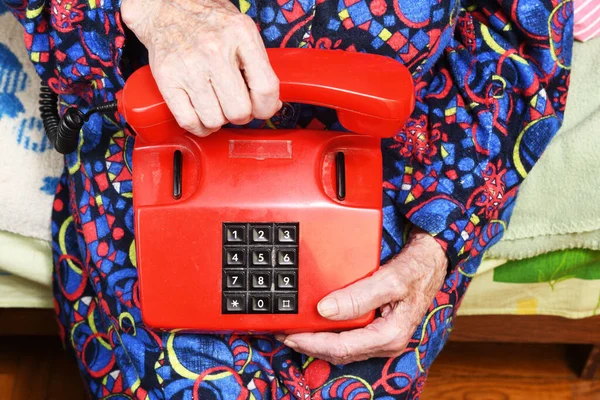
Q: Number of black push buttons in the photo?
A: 12